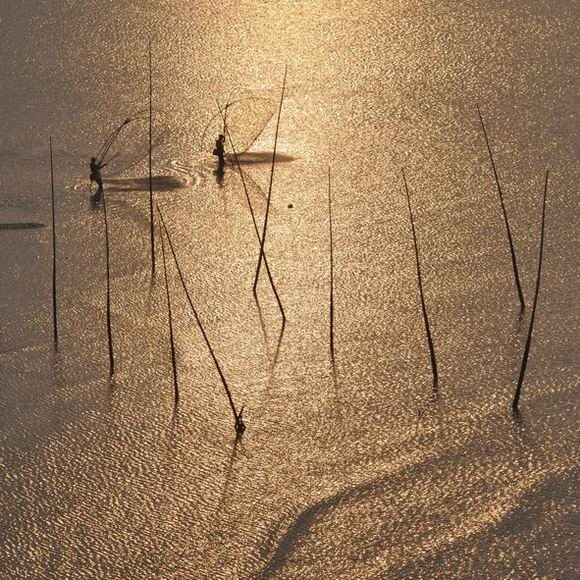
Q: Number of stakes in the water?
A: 11